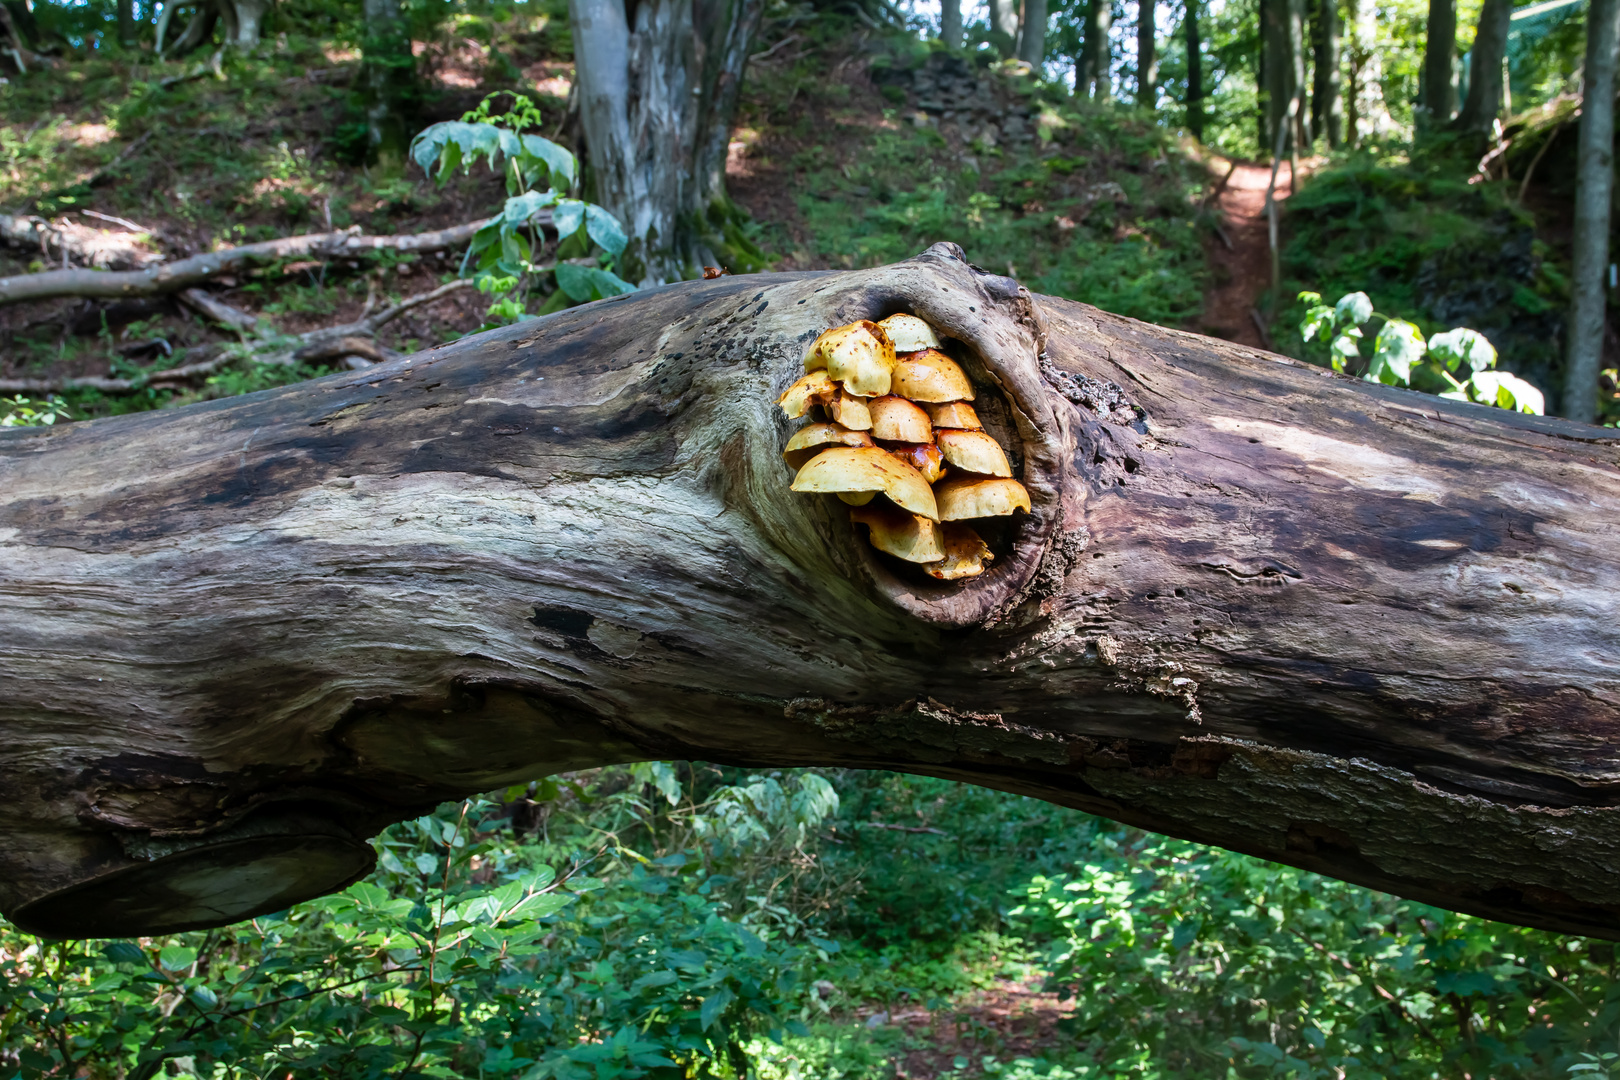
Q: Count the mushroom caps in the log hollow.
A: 14